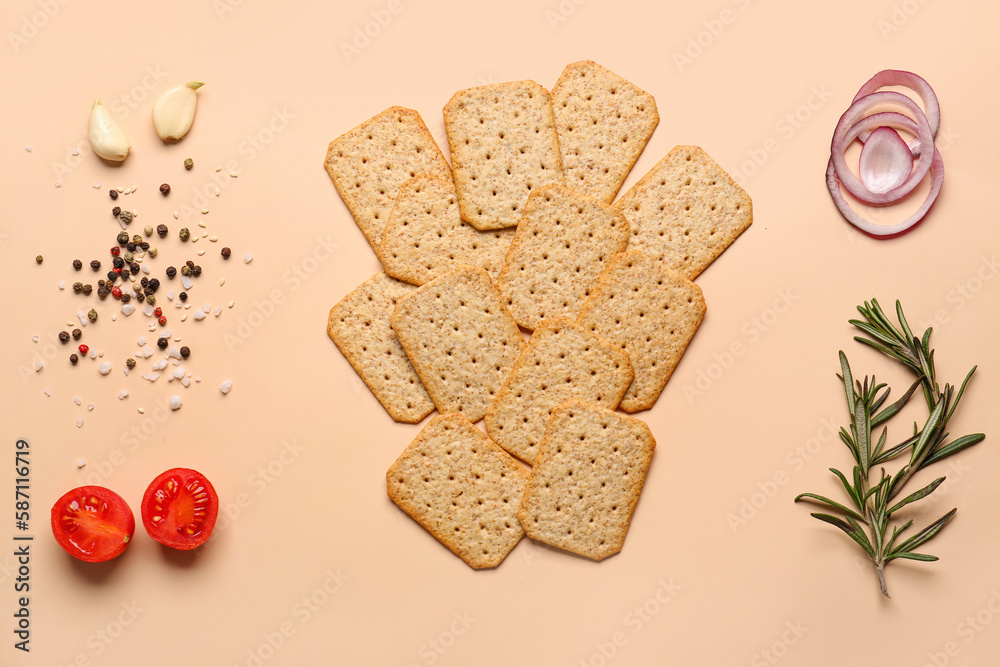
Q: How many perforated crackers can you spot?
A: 12